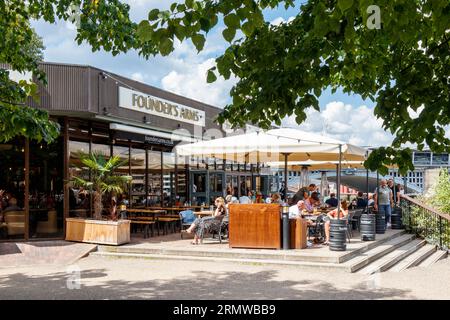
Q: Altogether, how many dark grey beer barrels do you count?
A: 4